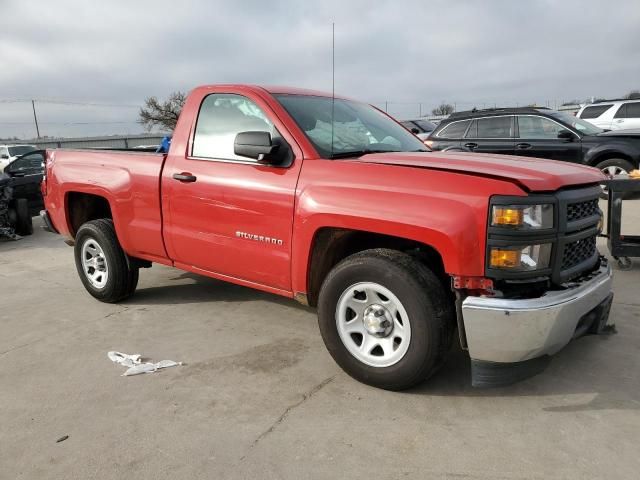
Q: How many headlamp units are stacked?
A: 2